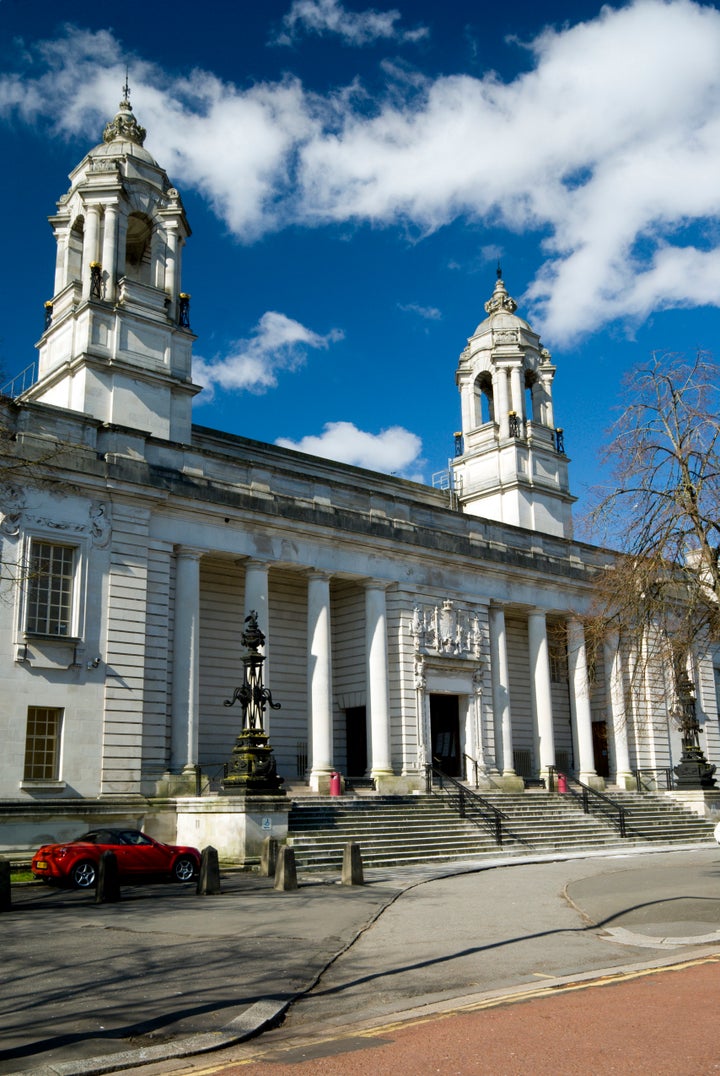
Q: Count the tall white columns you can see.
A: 8